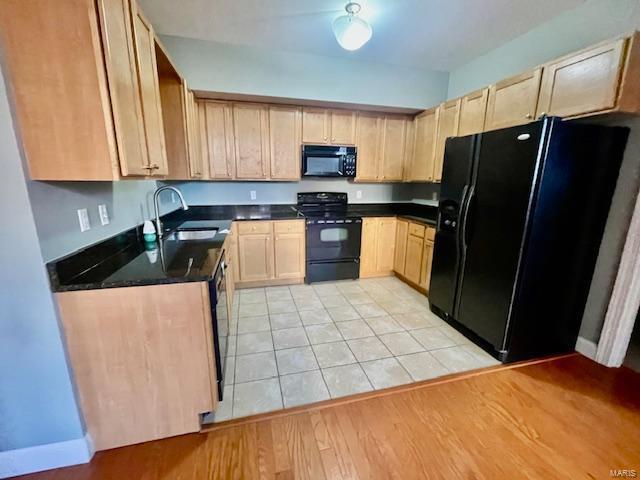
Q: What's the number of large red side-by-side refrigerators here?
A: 0